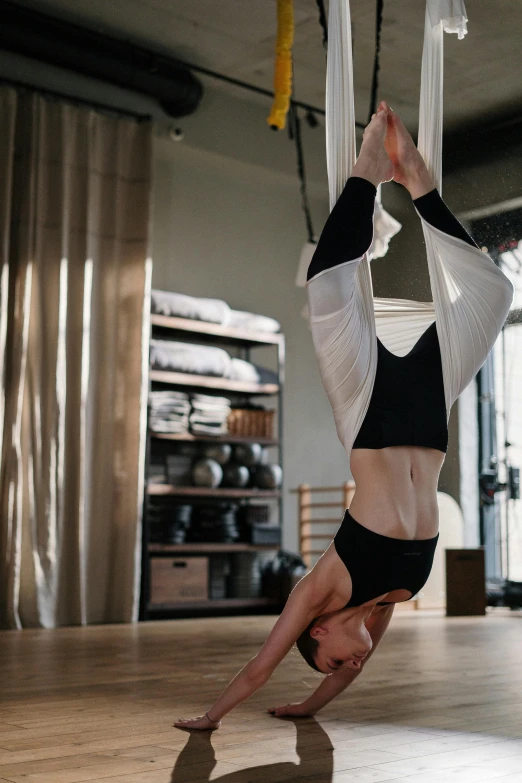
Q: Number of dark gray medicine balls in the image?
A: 5